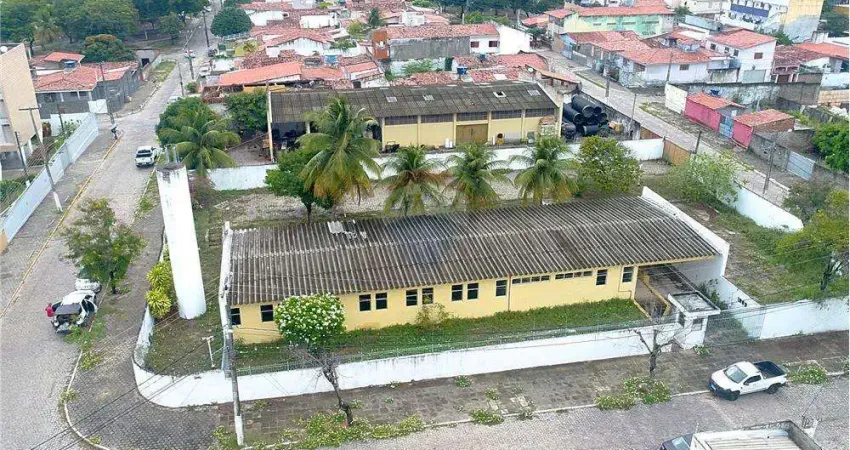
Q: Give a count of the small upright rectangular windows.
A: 11